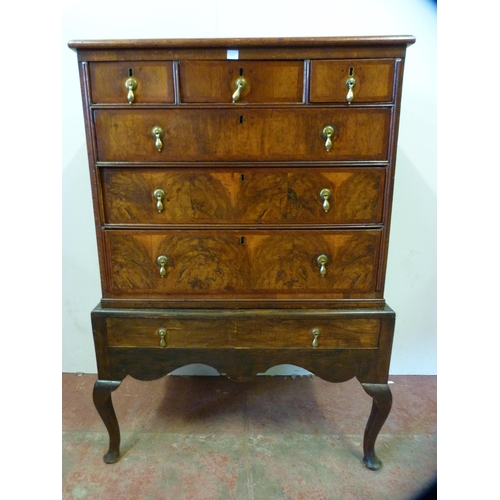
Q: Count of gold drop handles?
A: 11